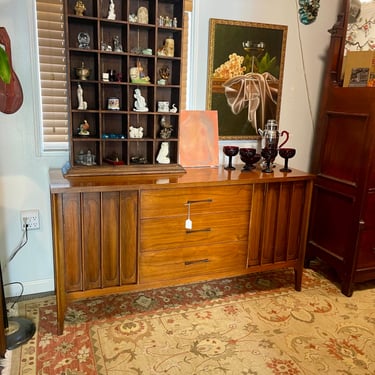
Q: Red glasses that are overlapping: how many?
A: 2